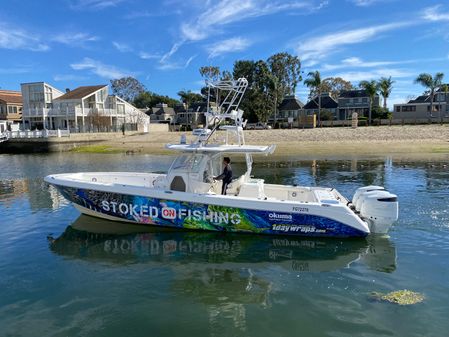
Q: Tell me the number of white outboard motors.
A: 3